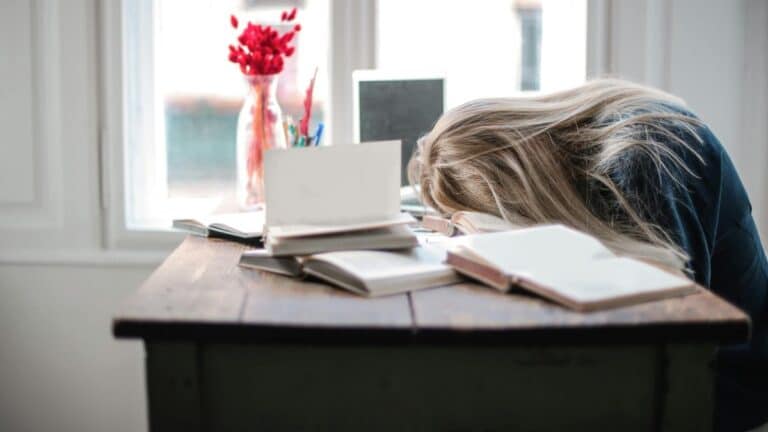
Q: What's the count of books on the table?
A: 5